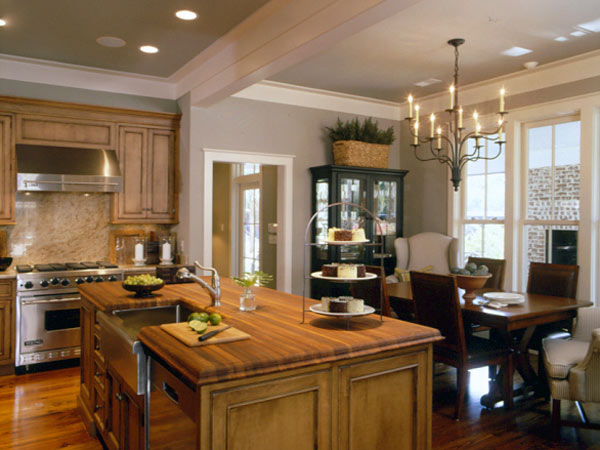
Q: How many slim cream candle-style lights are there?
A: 11